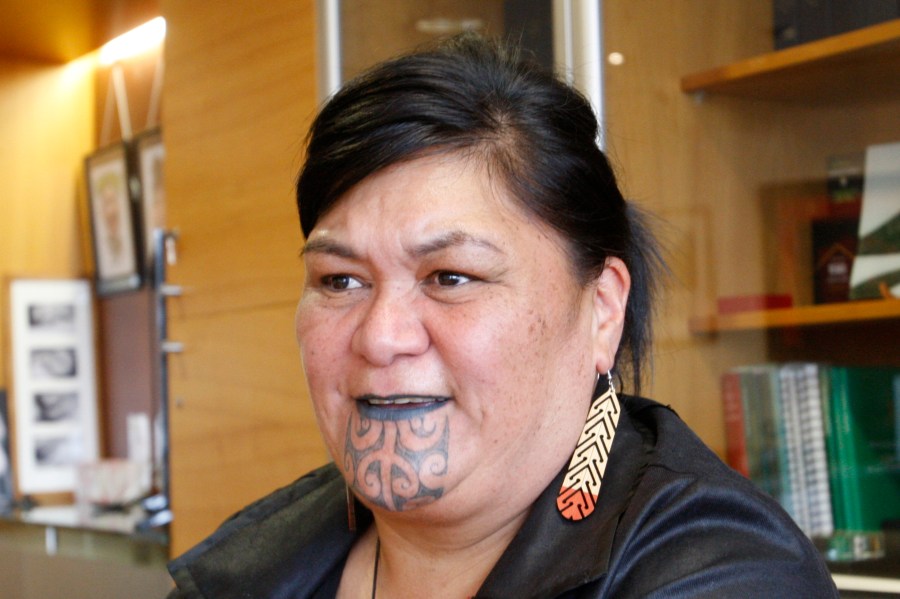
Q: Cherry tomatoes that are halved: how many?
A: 0